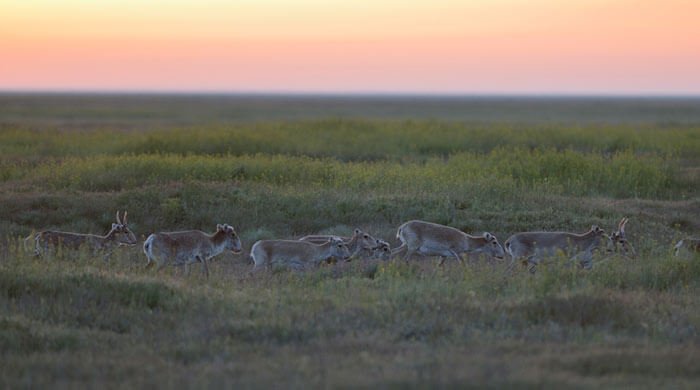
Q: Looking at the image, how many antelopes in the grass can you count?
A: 9